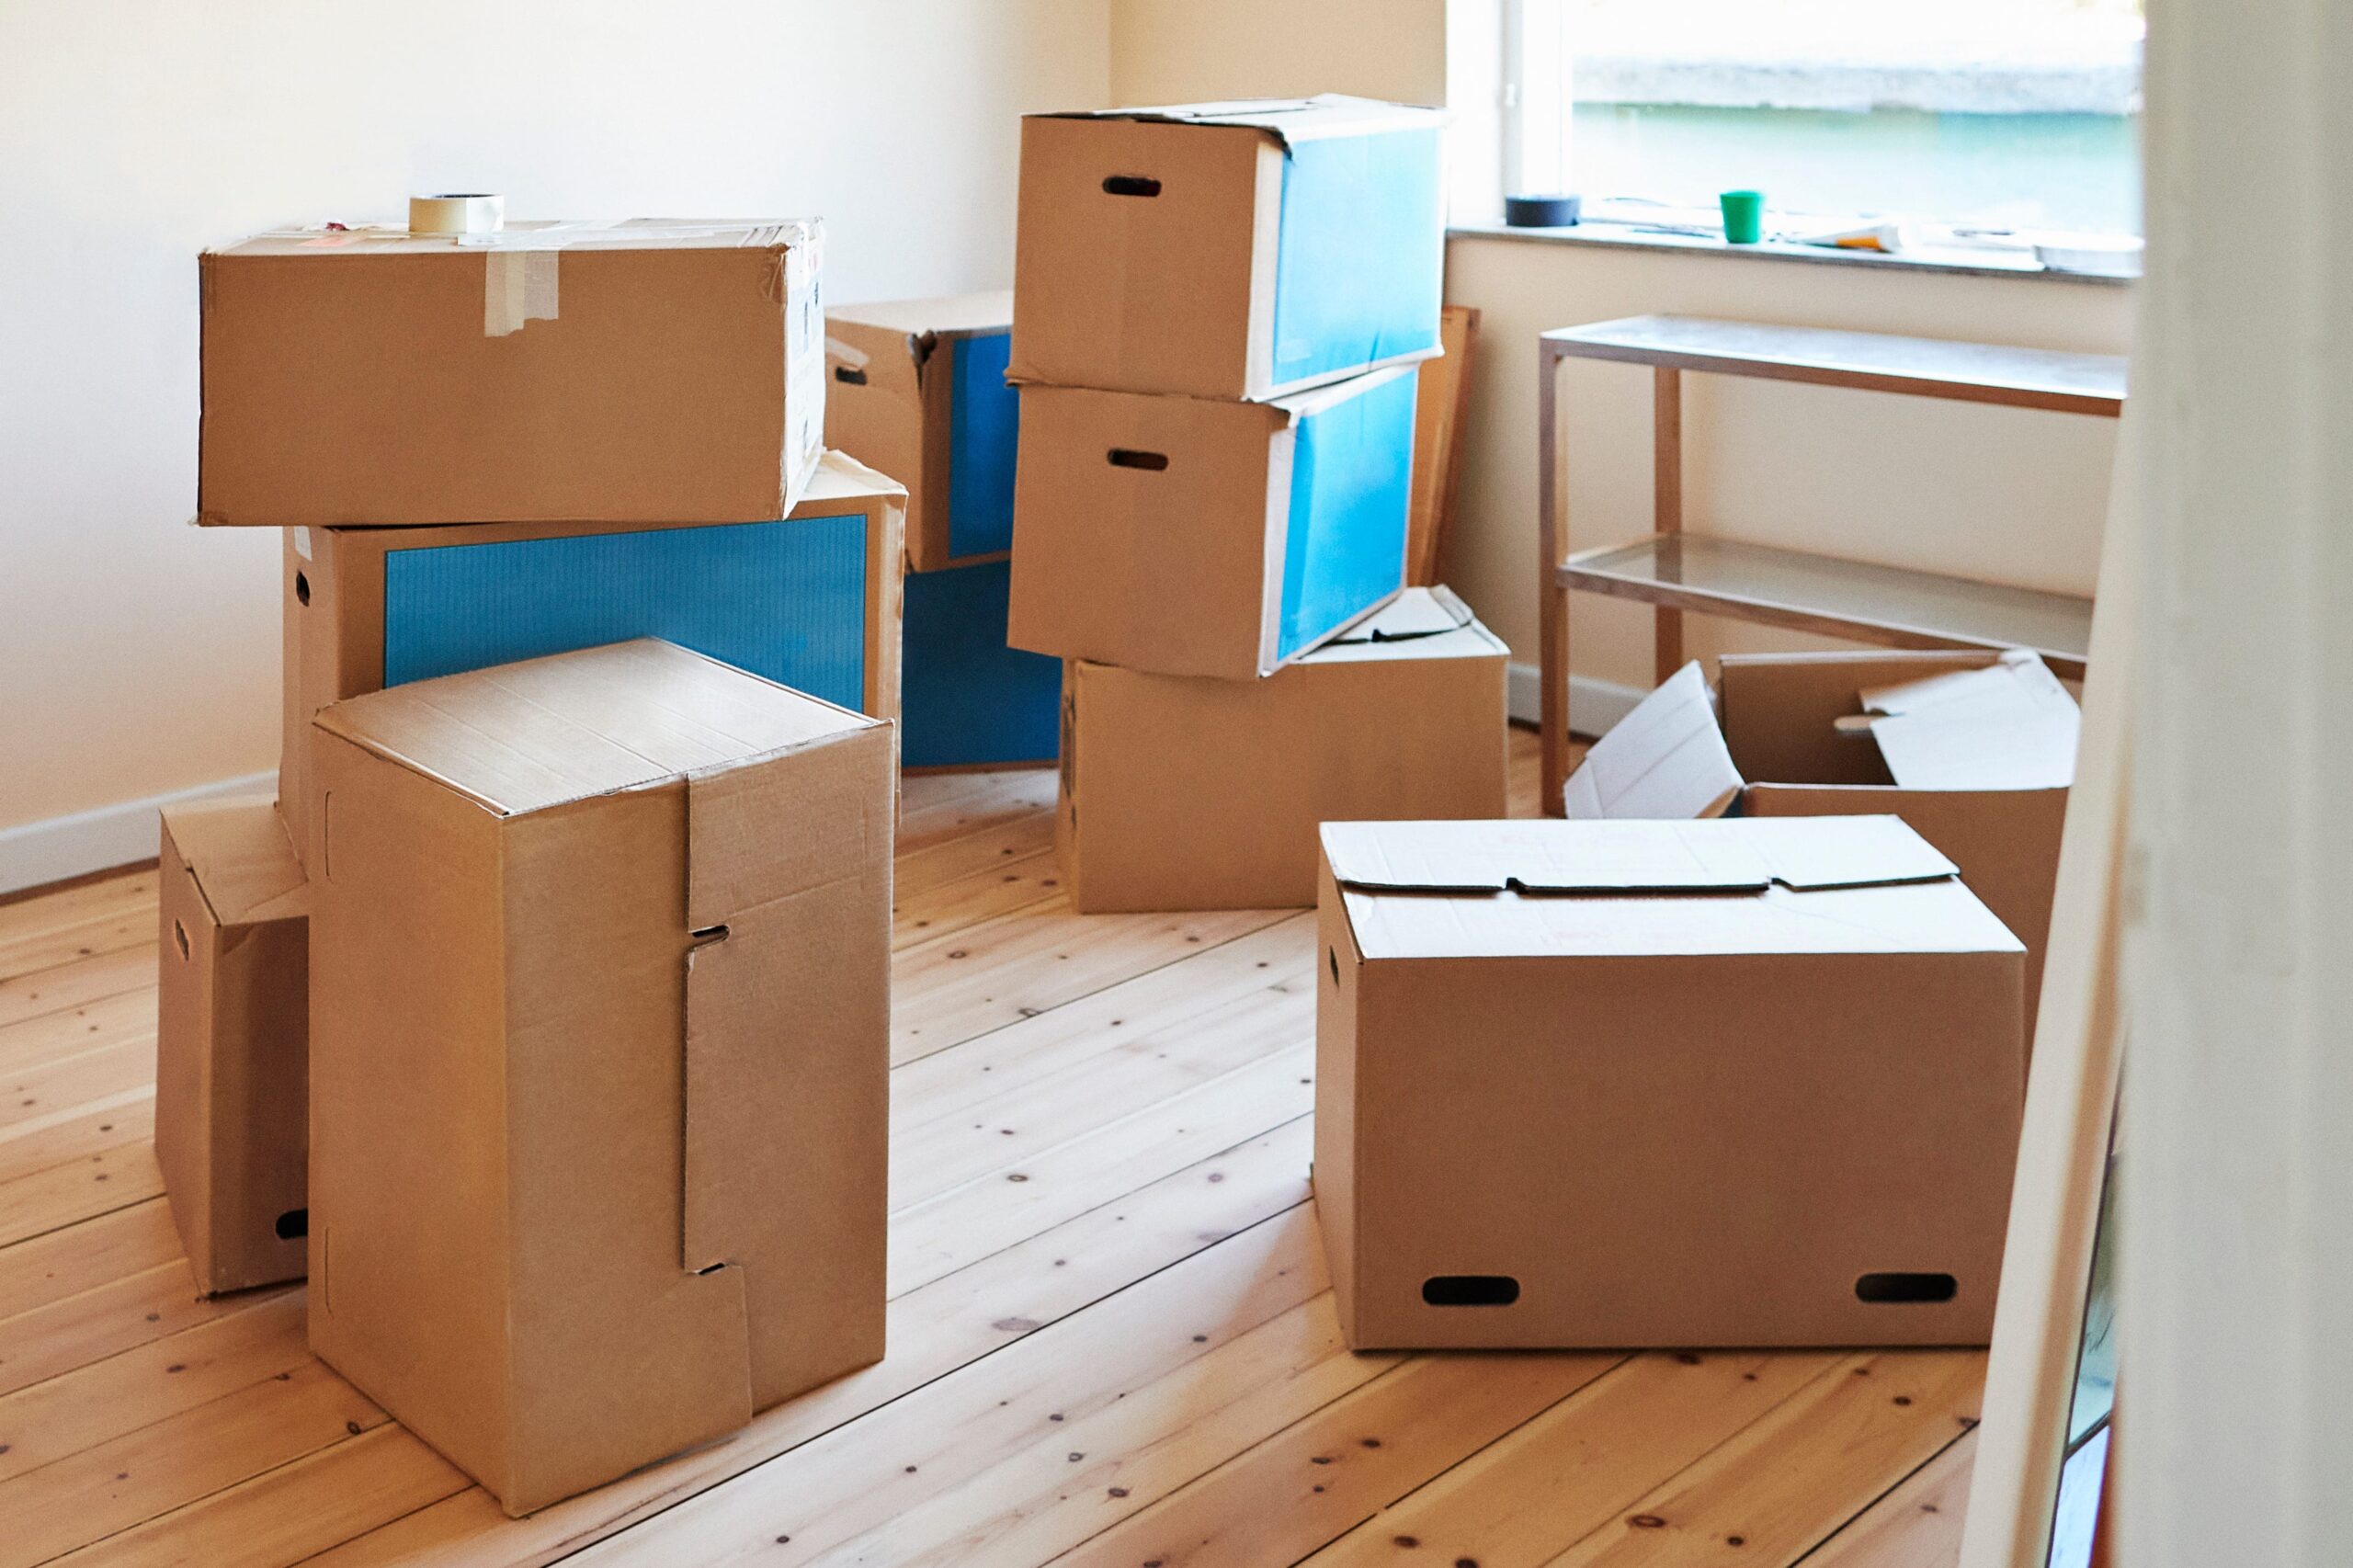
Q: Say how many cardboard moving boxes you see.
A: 11